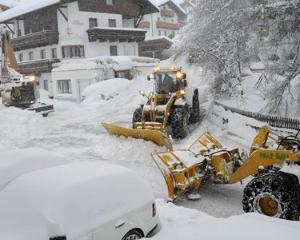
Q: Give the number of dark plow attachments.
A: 0